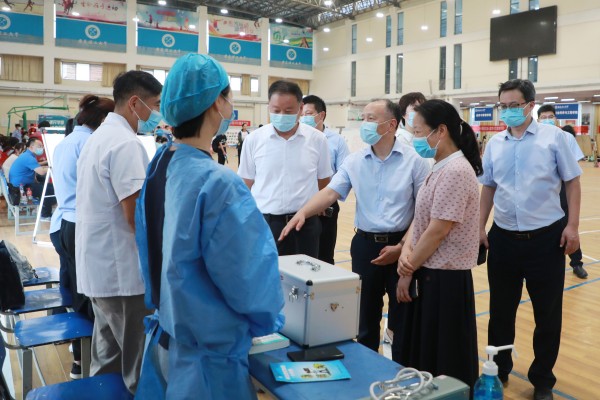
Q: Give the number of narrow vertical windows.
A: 14